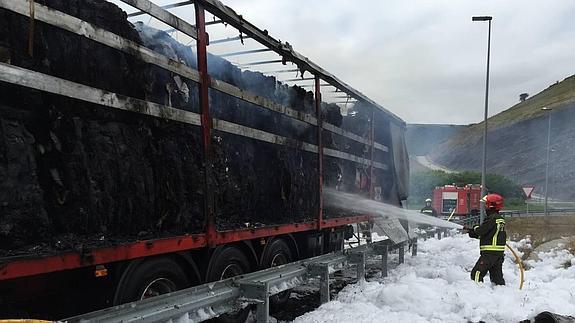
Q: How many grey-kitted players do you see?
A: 0